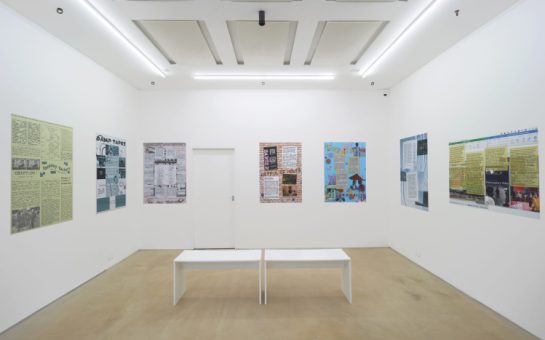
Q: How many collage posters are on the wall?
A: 7